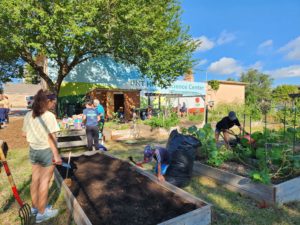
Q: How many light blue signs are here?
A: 1